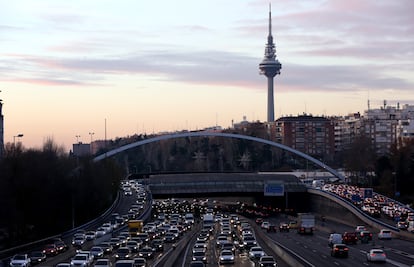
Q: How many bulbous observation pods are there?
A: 1